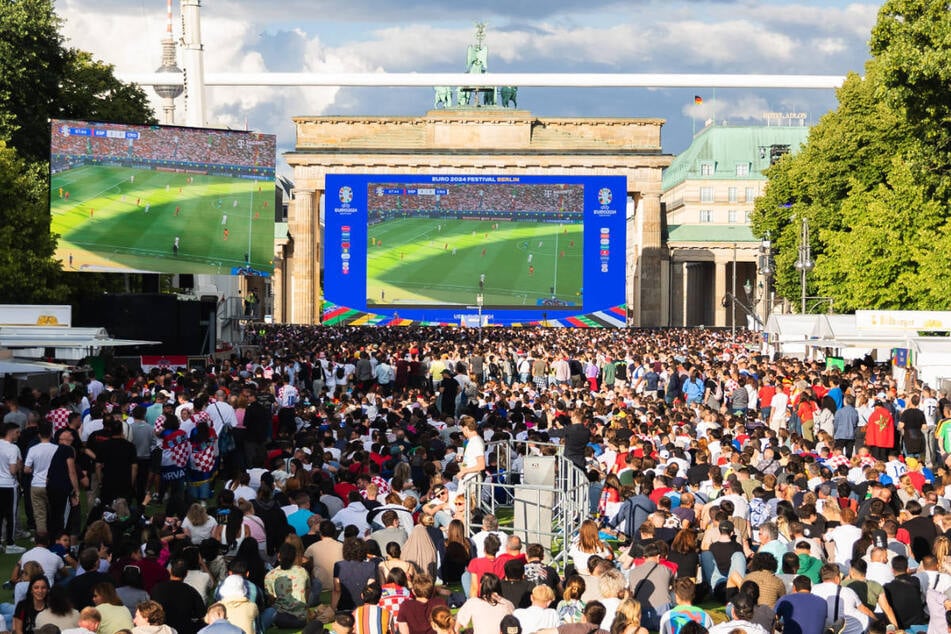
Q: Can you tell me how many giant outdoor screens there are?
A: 2